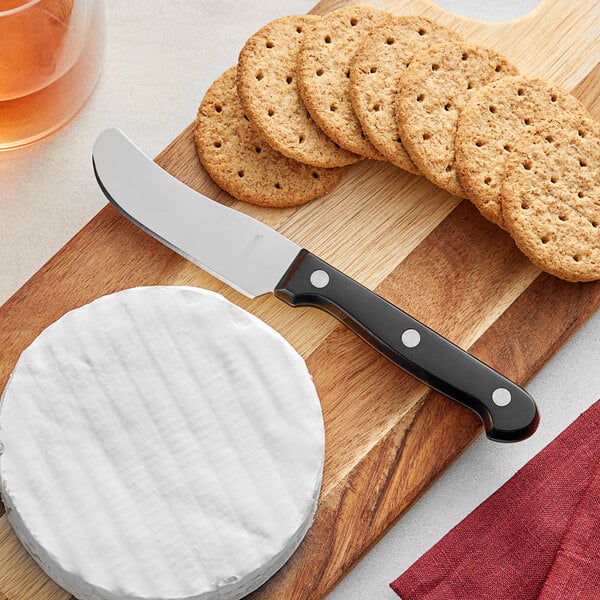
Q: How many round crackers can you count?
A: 7